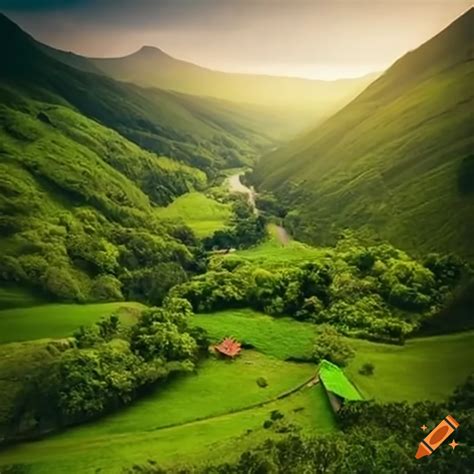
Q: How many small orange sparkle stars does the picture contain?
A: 2